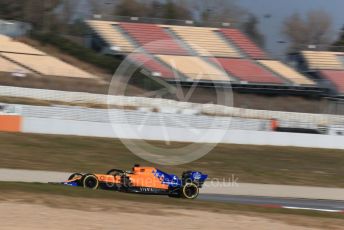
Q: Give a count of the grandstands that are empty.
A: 3